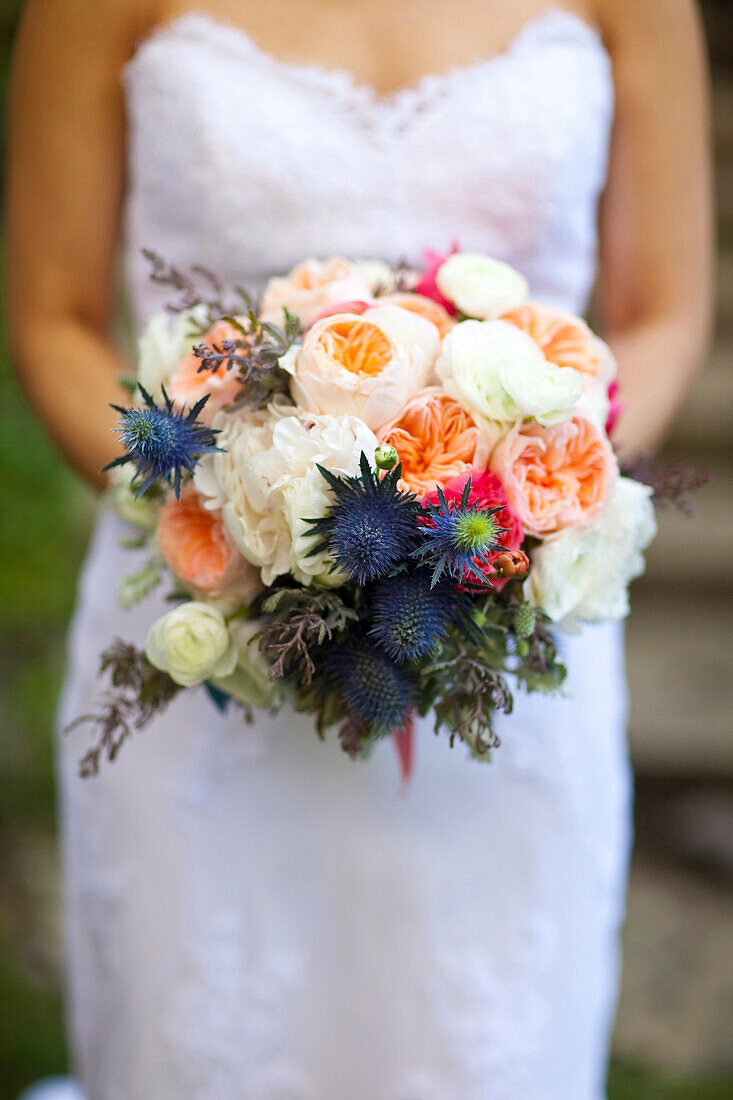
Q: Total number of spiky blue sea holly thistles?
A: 5